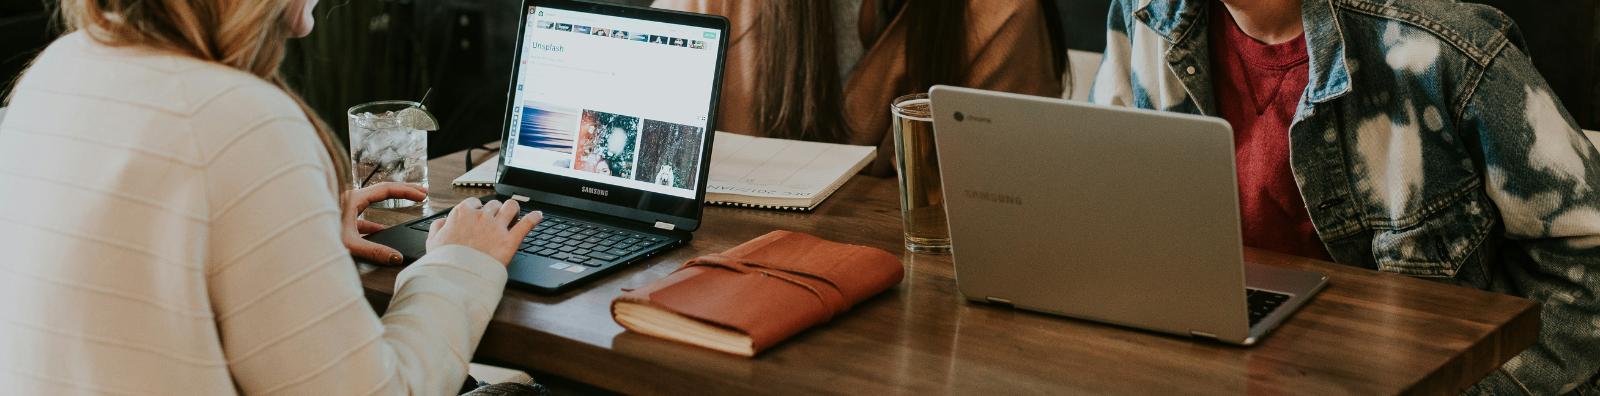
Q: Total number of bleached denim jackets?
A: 1